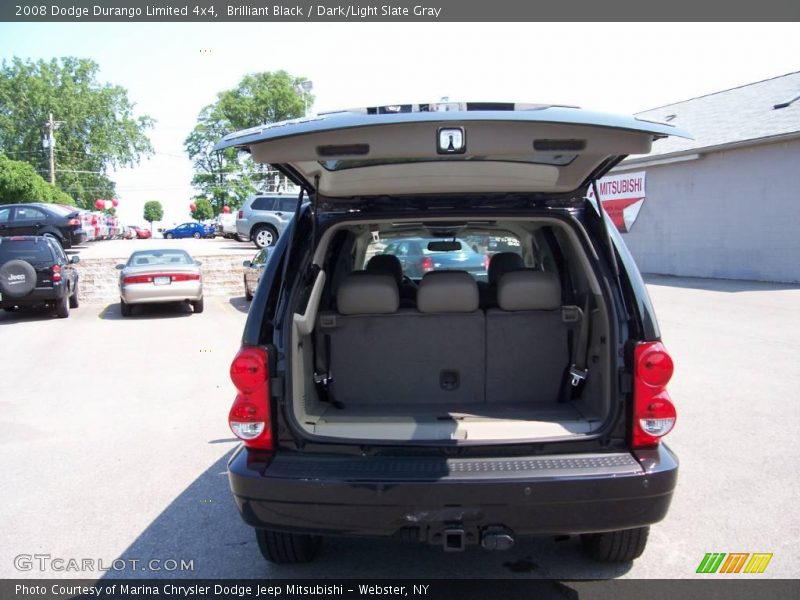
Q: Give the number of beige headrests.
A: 3